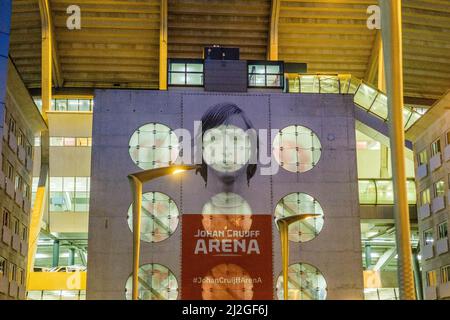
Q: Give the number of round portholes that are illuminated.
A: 9